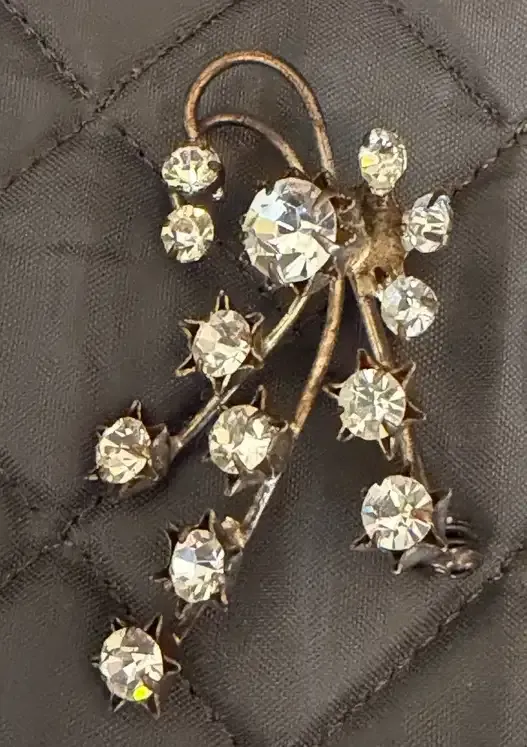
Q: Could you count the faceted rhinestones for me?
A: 13